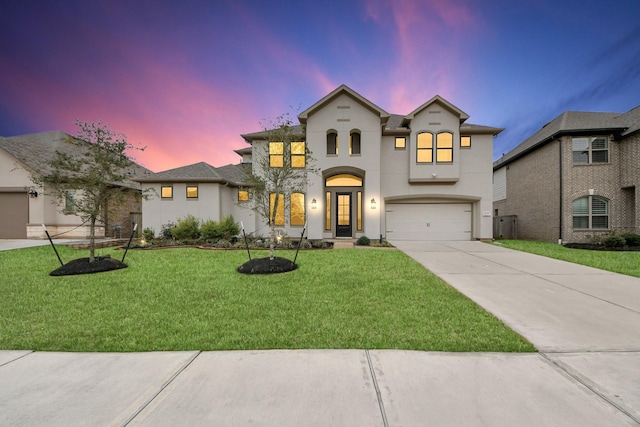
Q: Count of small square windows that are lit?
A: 5